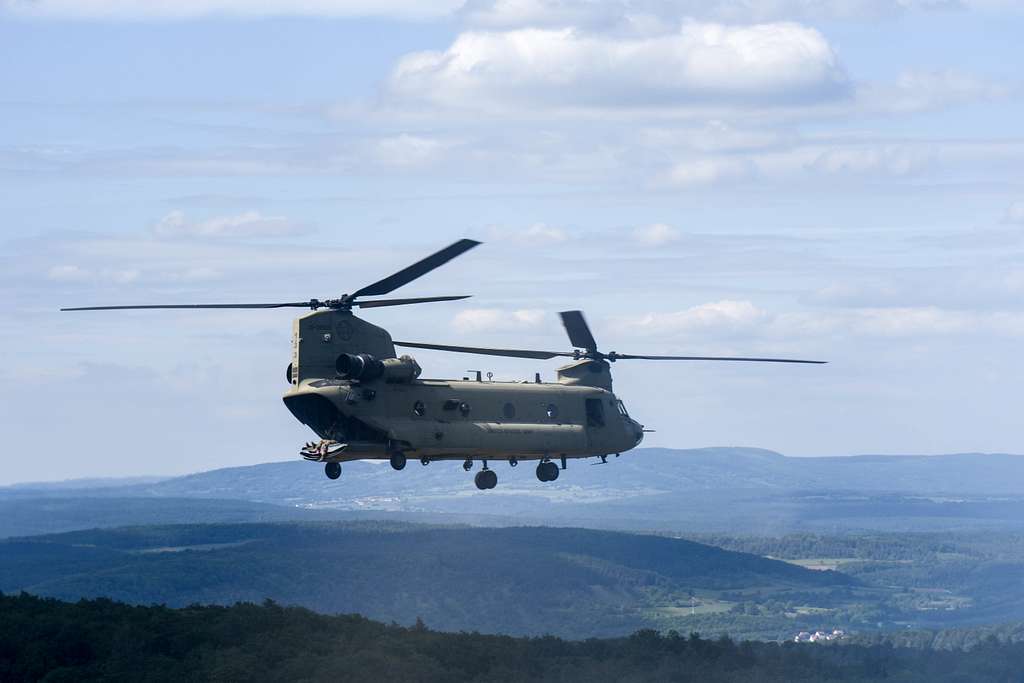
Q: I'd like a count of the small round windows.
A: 4